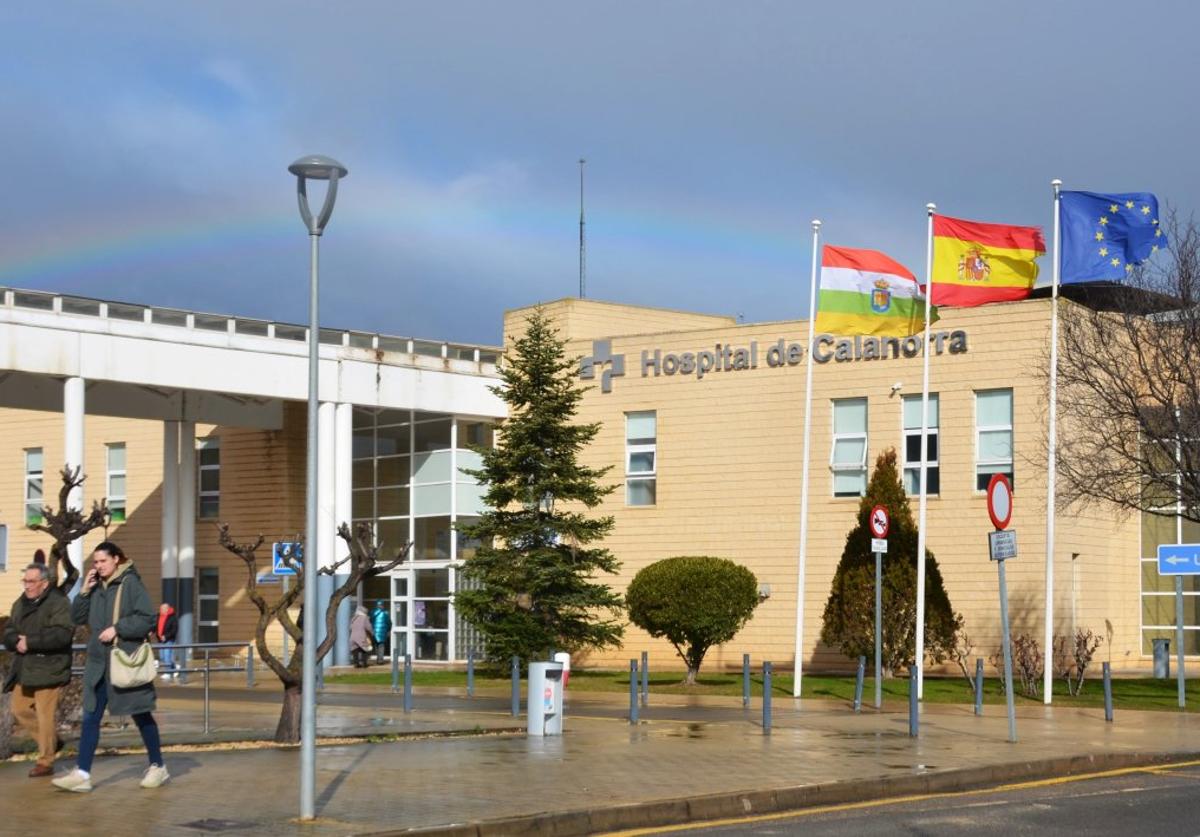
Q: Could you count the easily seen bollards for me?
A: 12